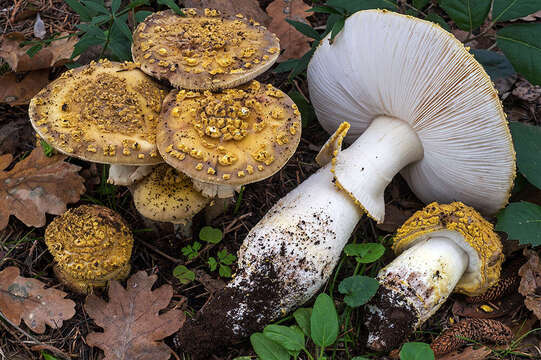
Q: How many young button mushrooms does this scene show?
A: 2